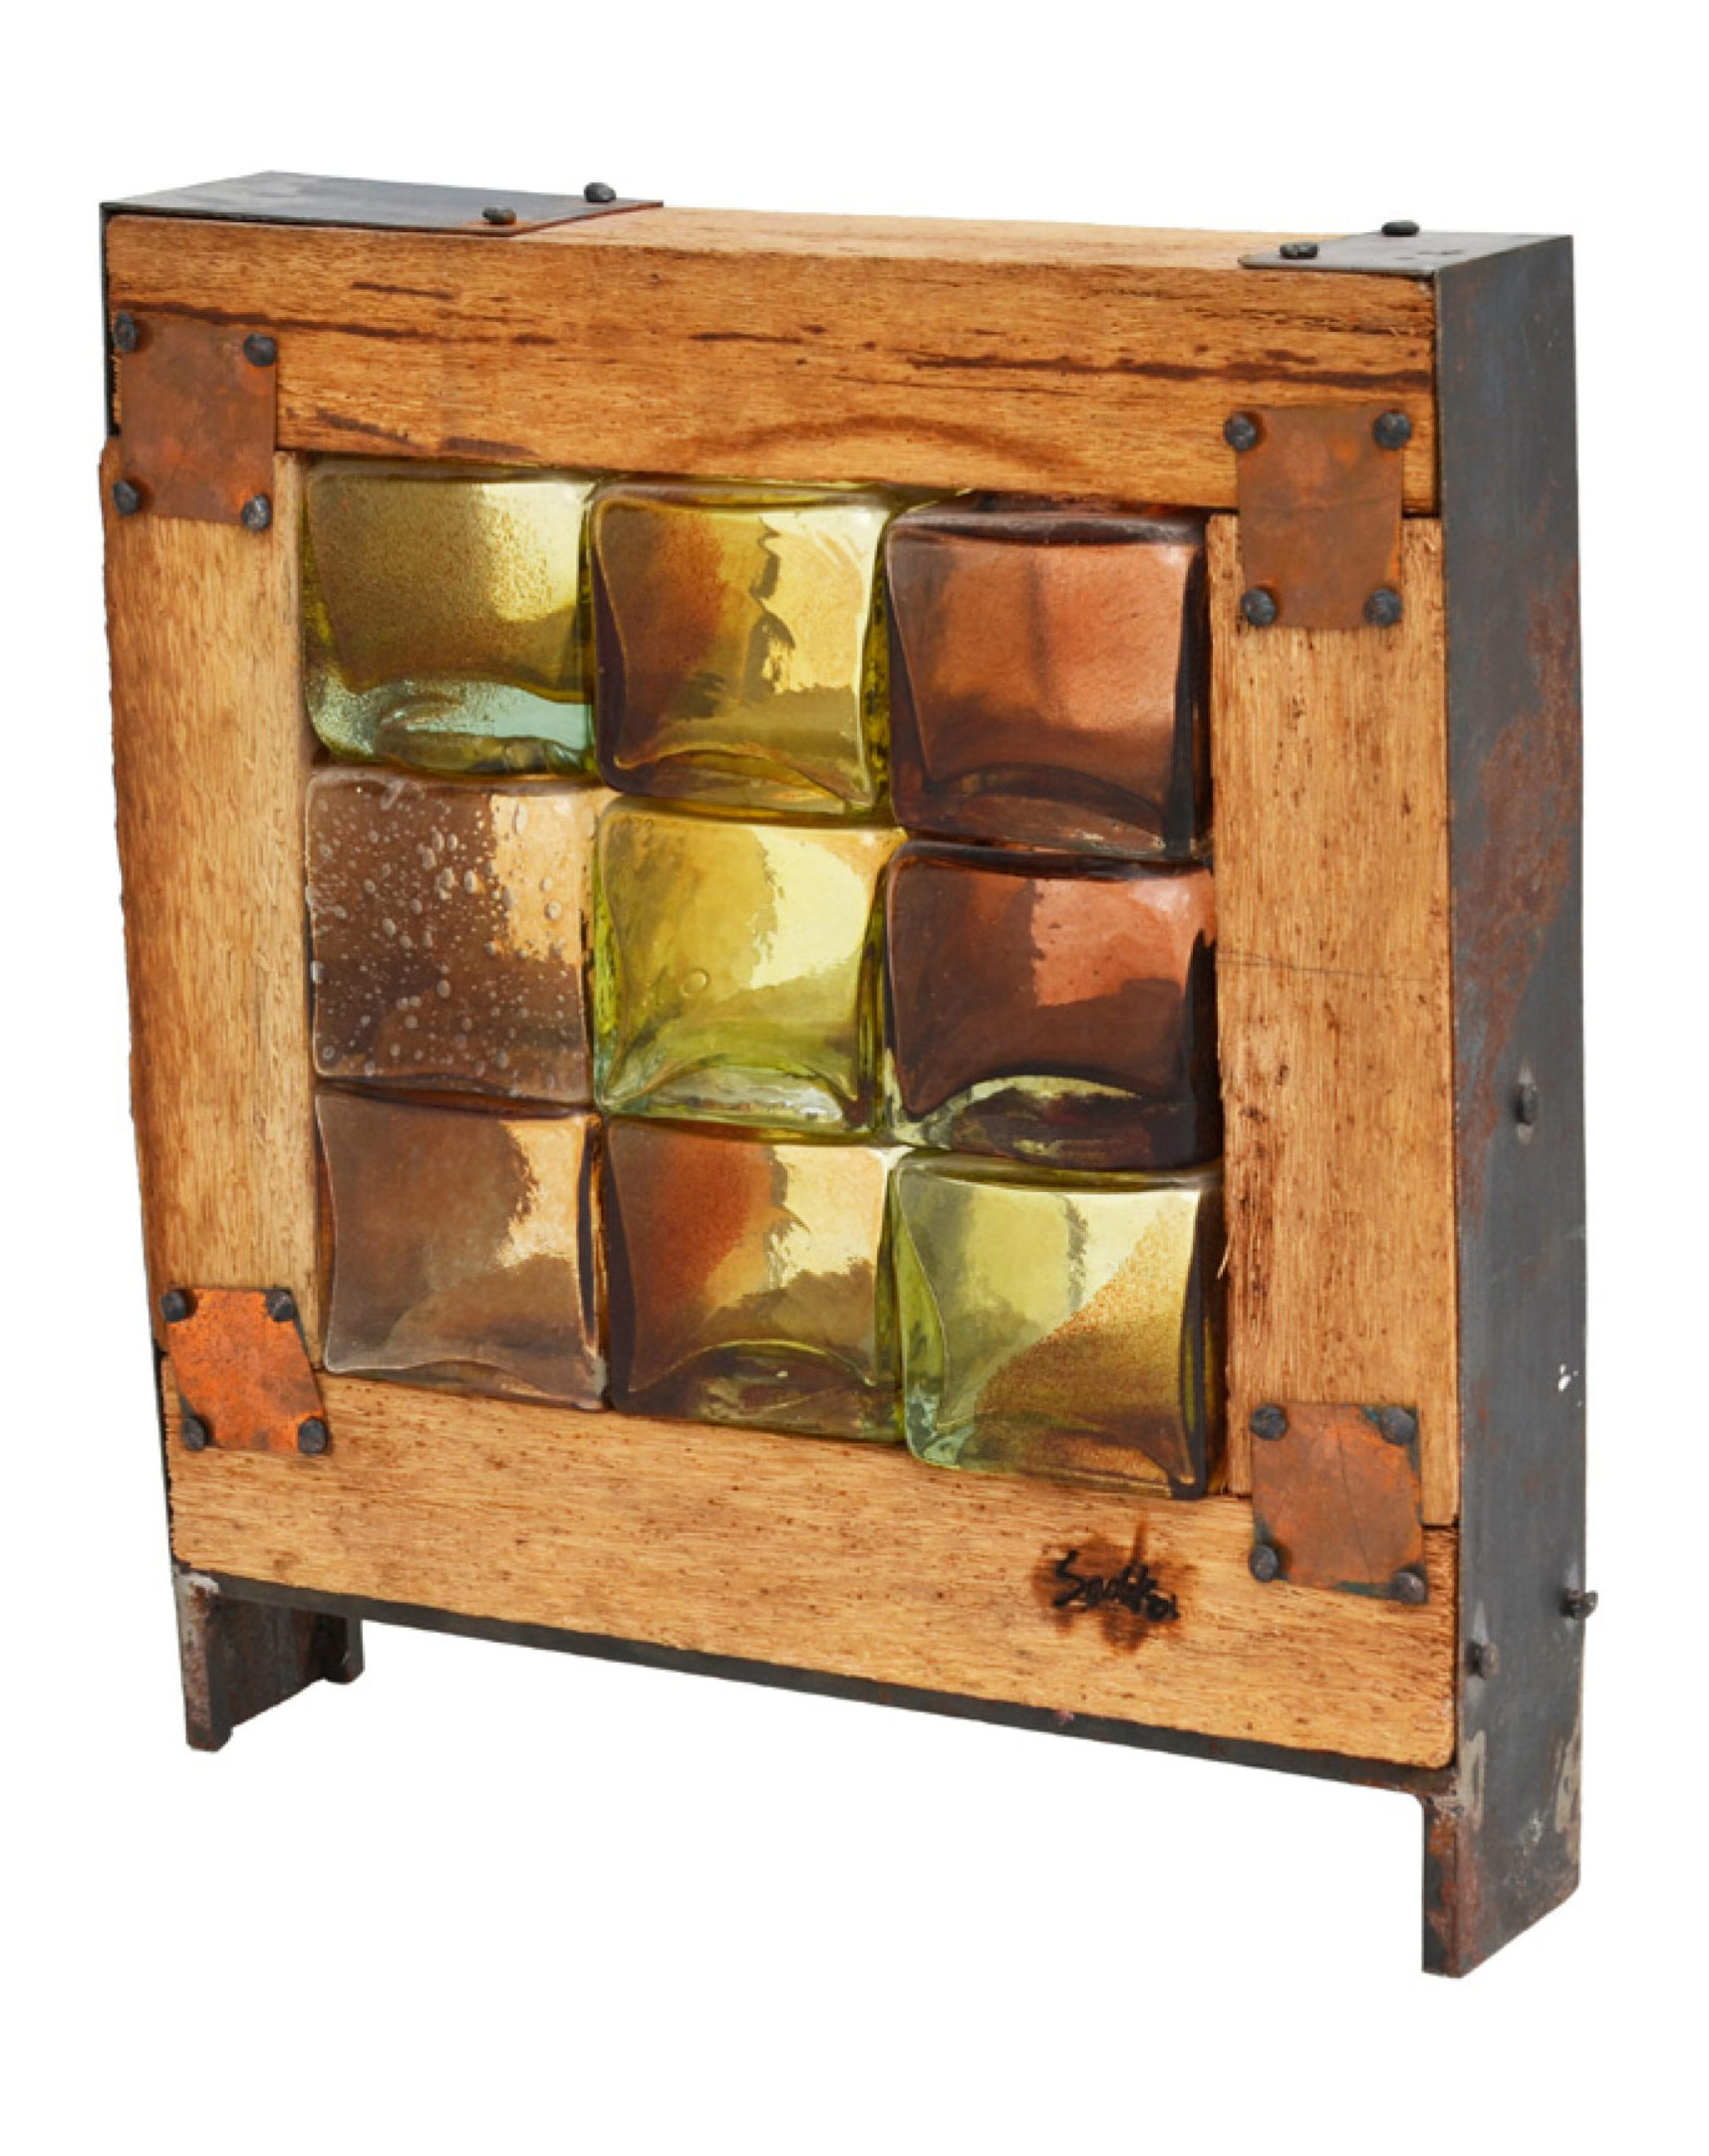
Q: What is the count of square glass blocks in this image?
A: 9